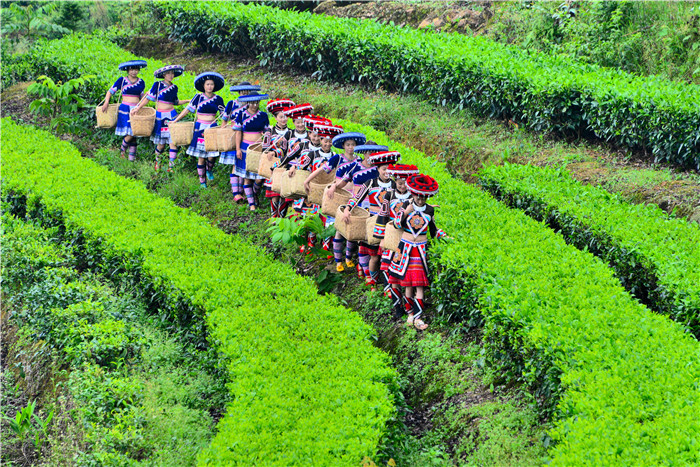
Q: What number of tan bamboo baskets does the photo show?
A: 14